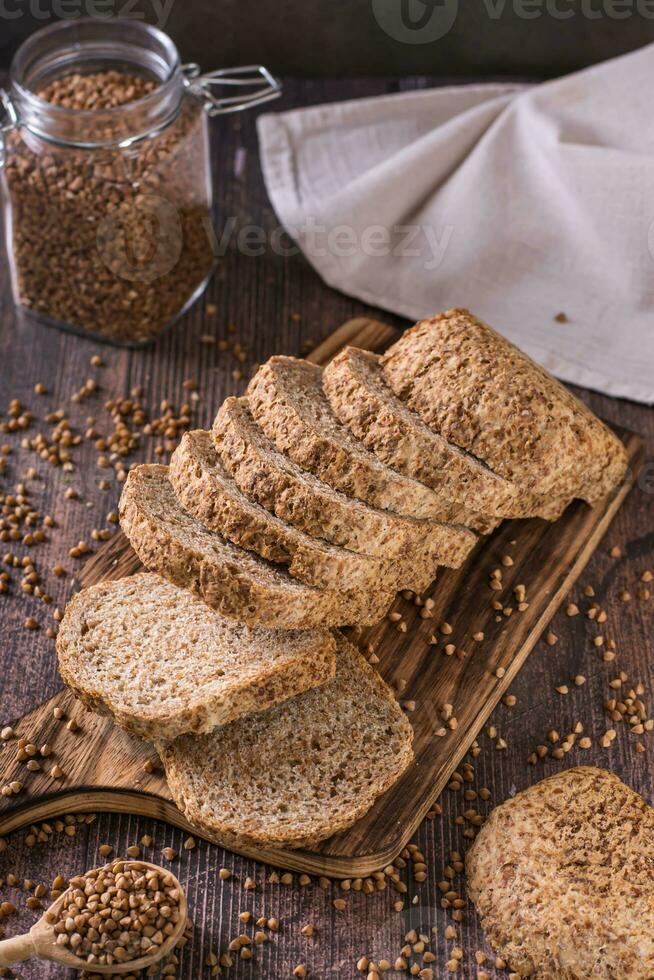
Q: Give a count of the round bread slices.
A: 7